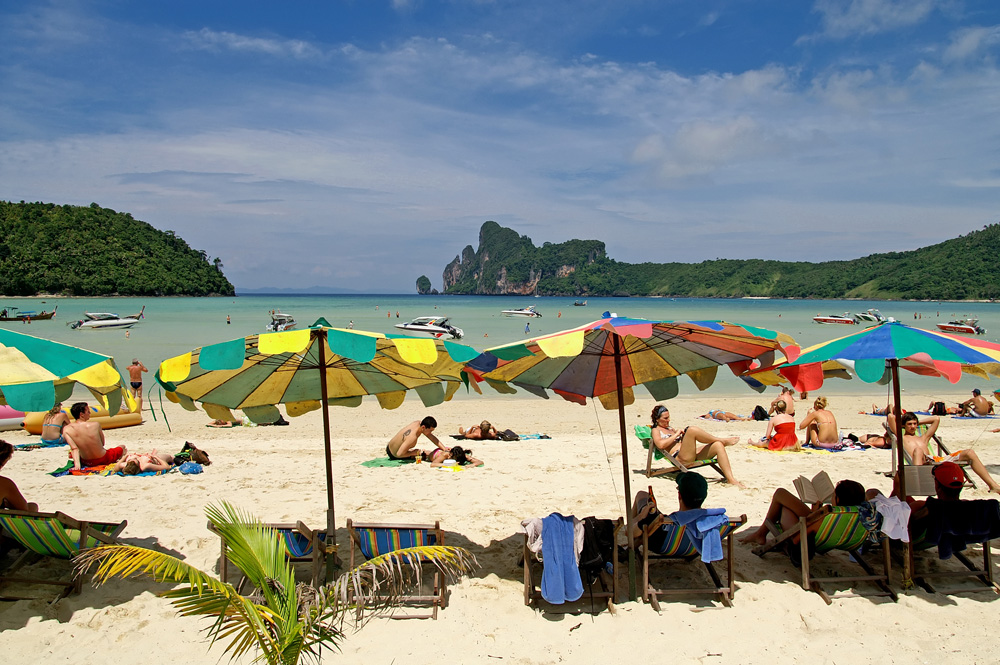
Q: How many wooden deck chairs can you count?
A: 9